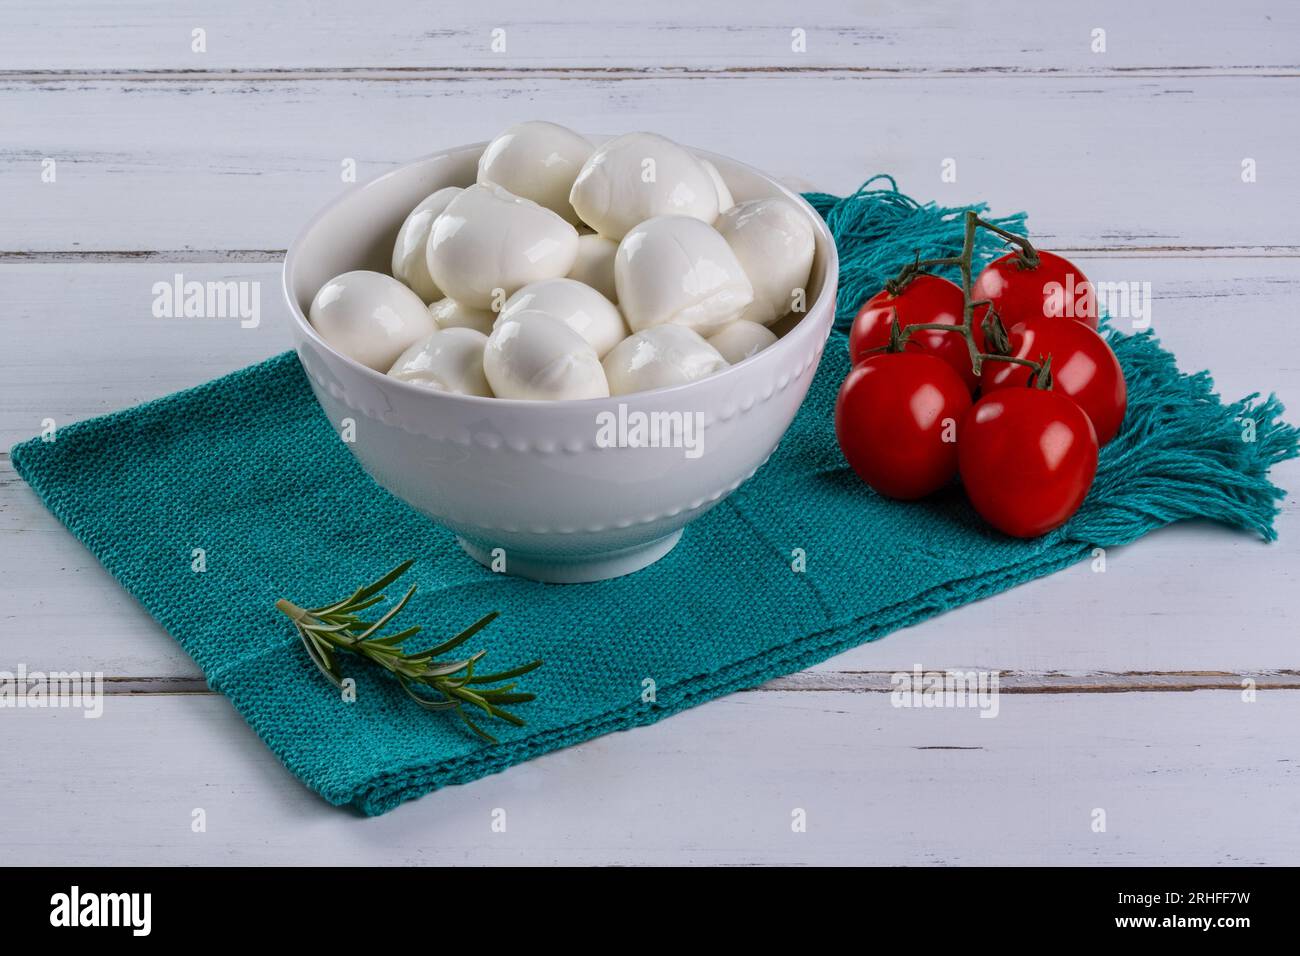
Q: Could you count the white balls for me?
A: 15